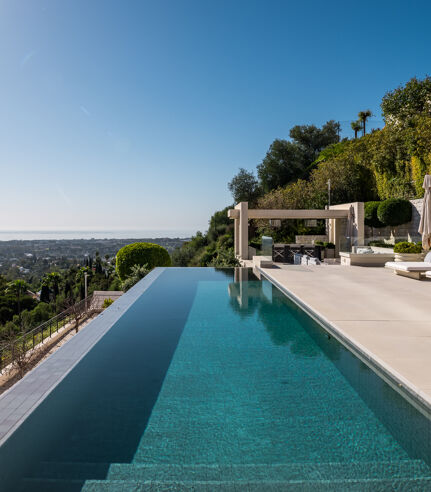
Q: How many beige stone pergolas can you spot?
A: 1